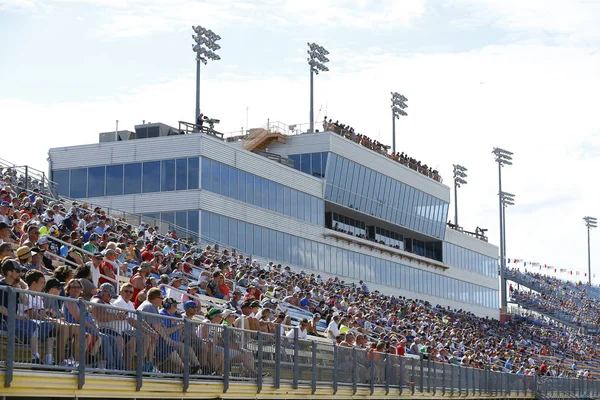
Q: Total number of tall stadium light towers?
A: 7